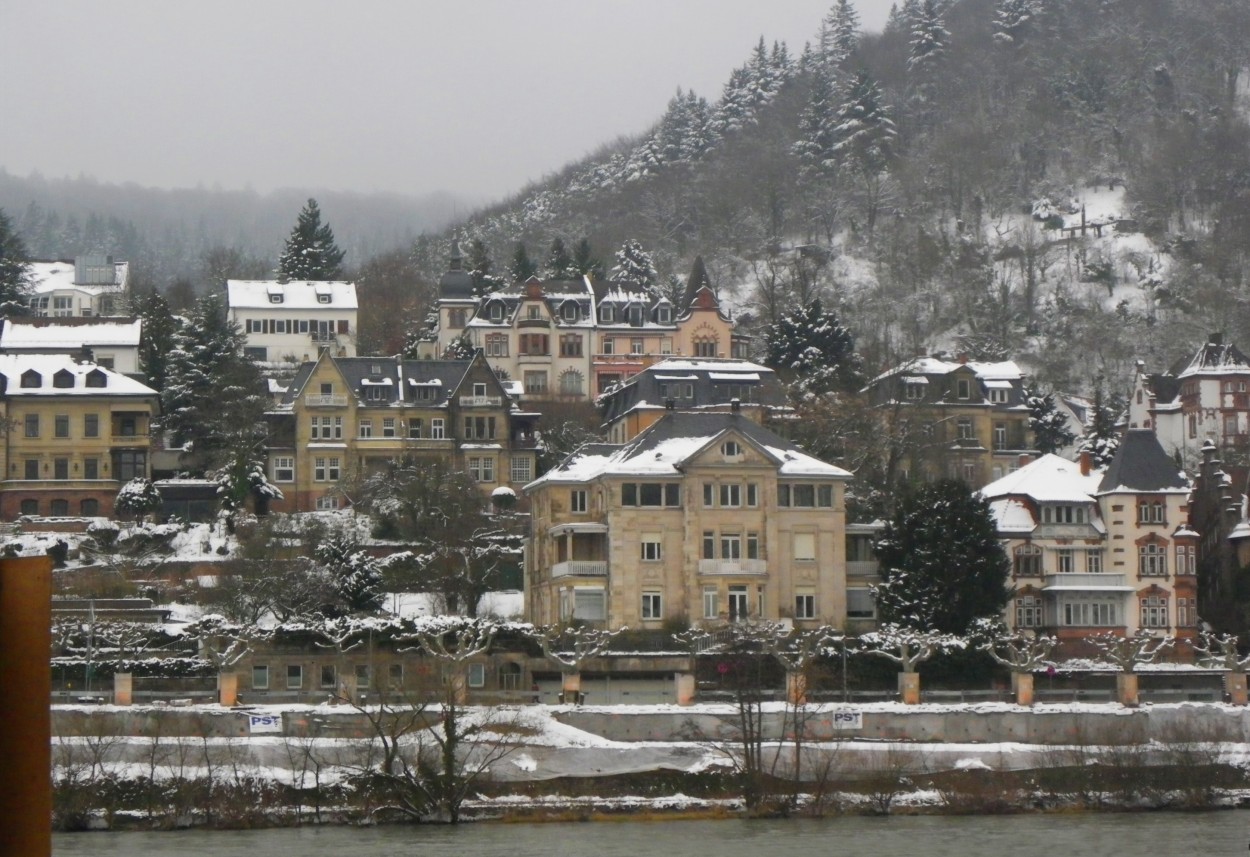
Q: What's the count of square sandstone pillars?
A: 11